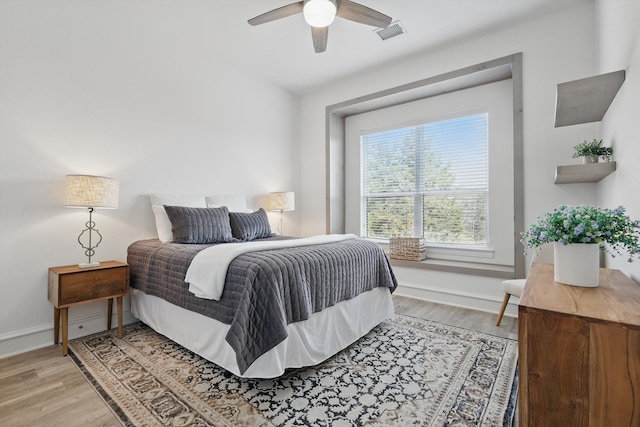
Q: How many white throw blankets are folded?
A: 1